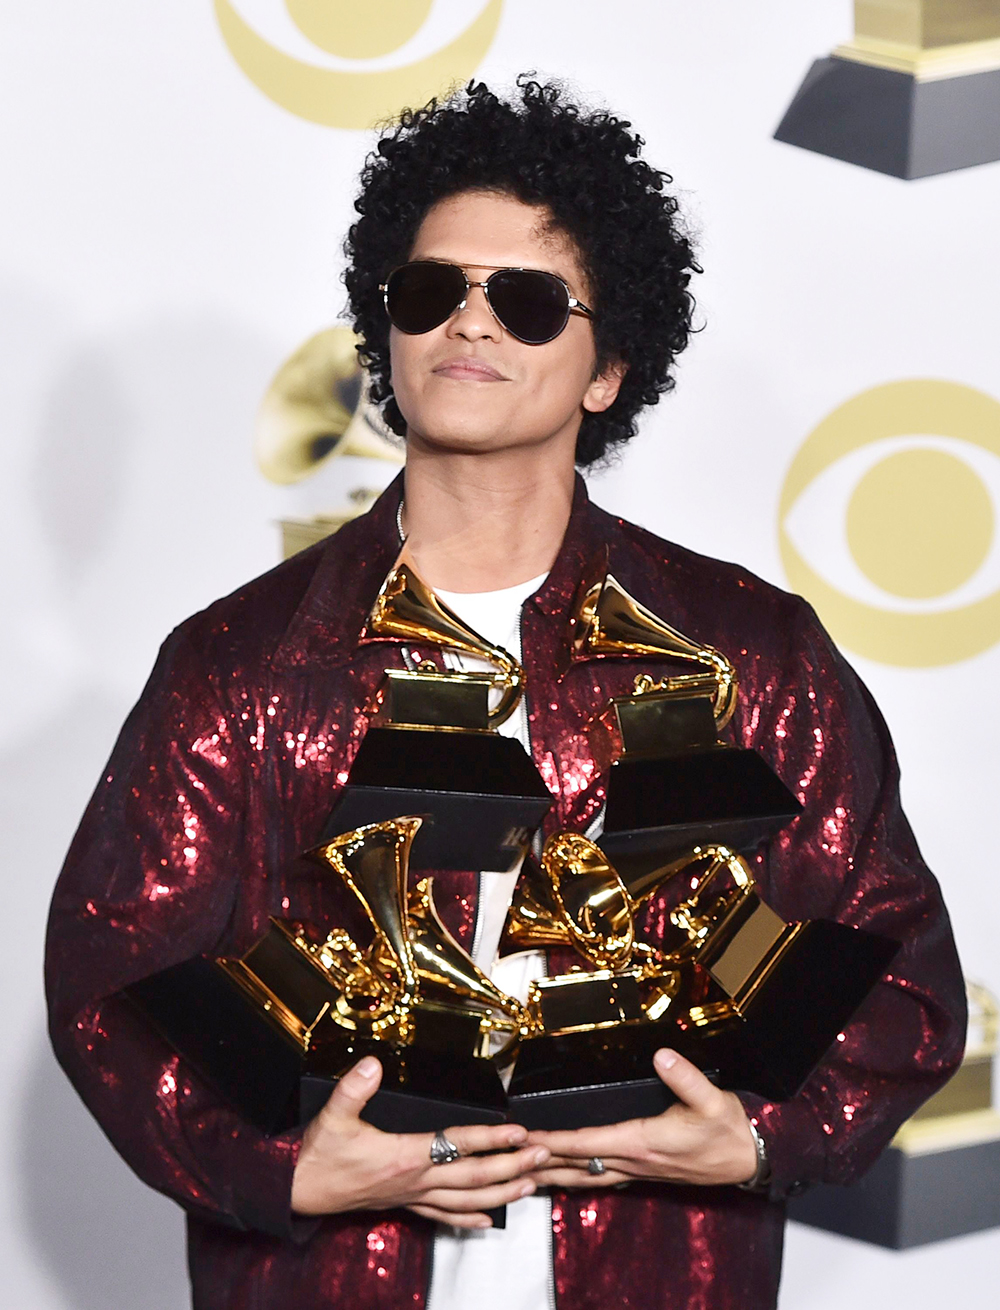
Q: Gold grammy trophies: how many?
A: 6